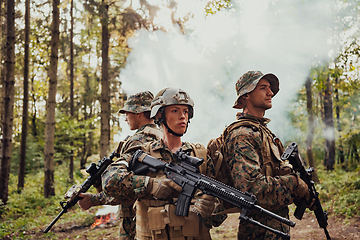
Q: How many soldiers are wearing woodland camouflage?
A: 3